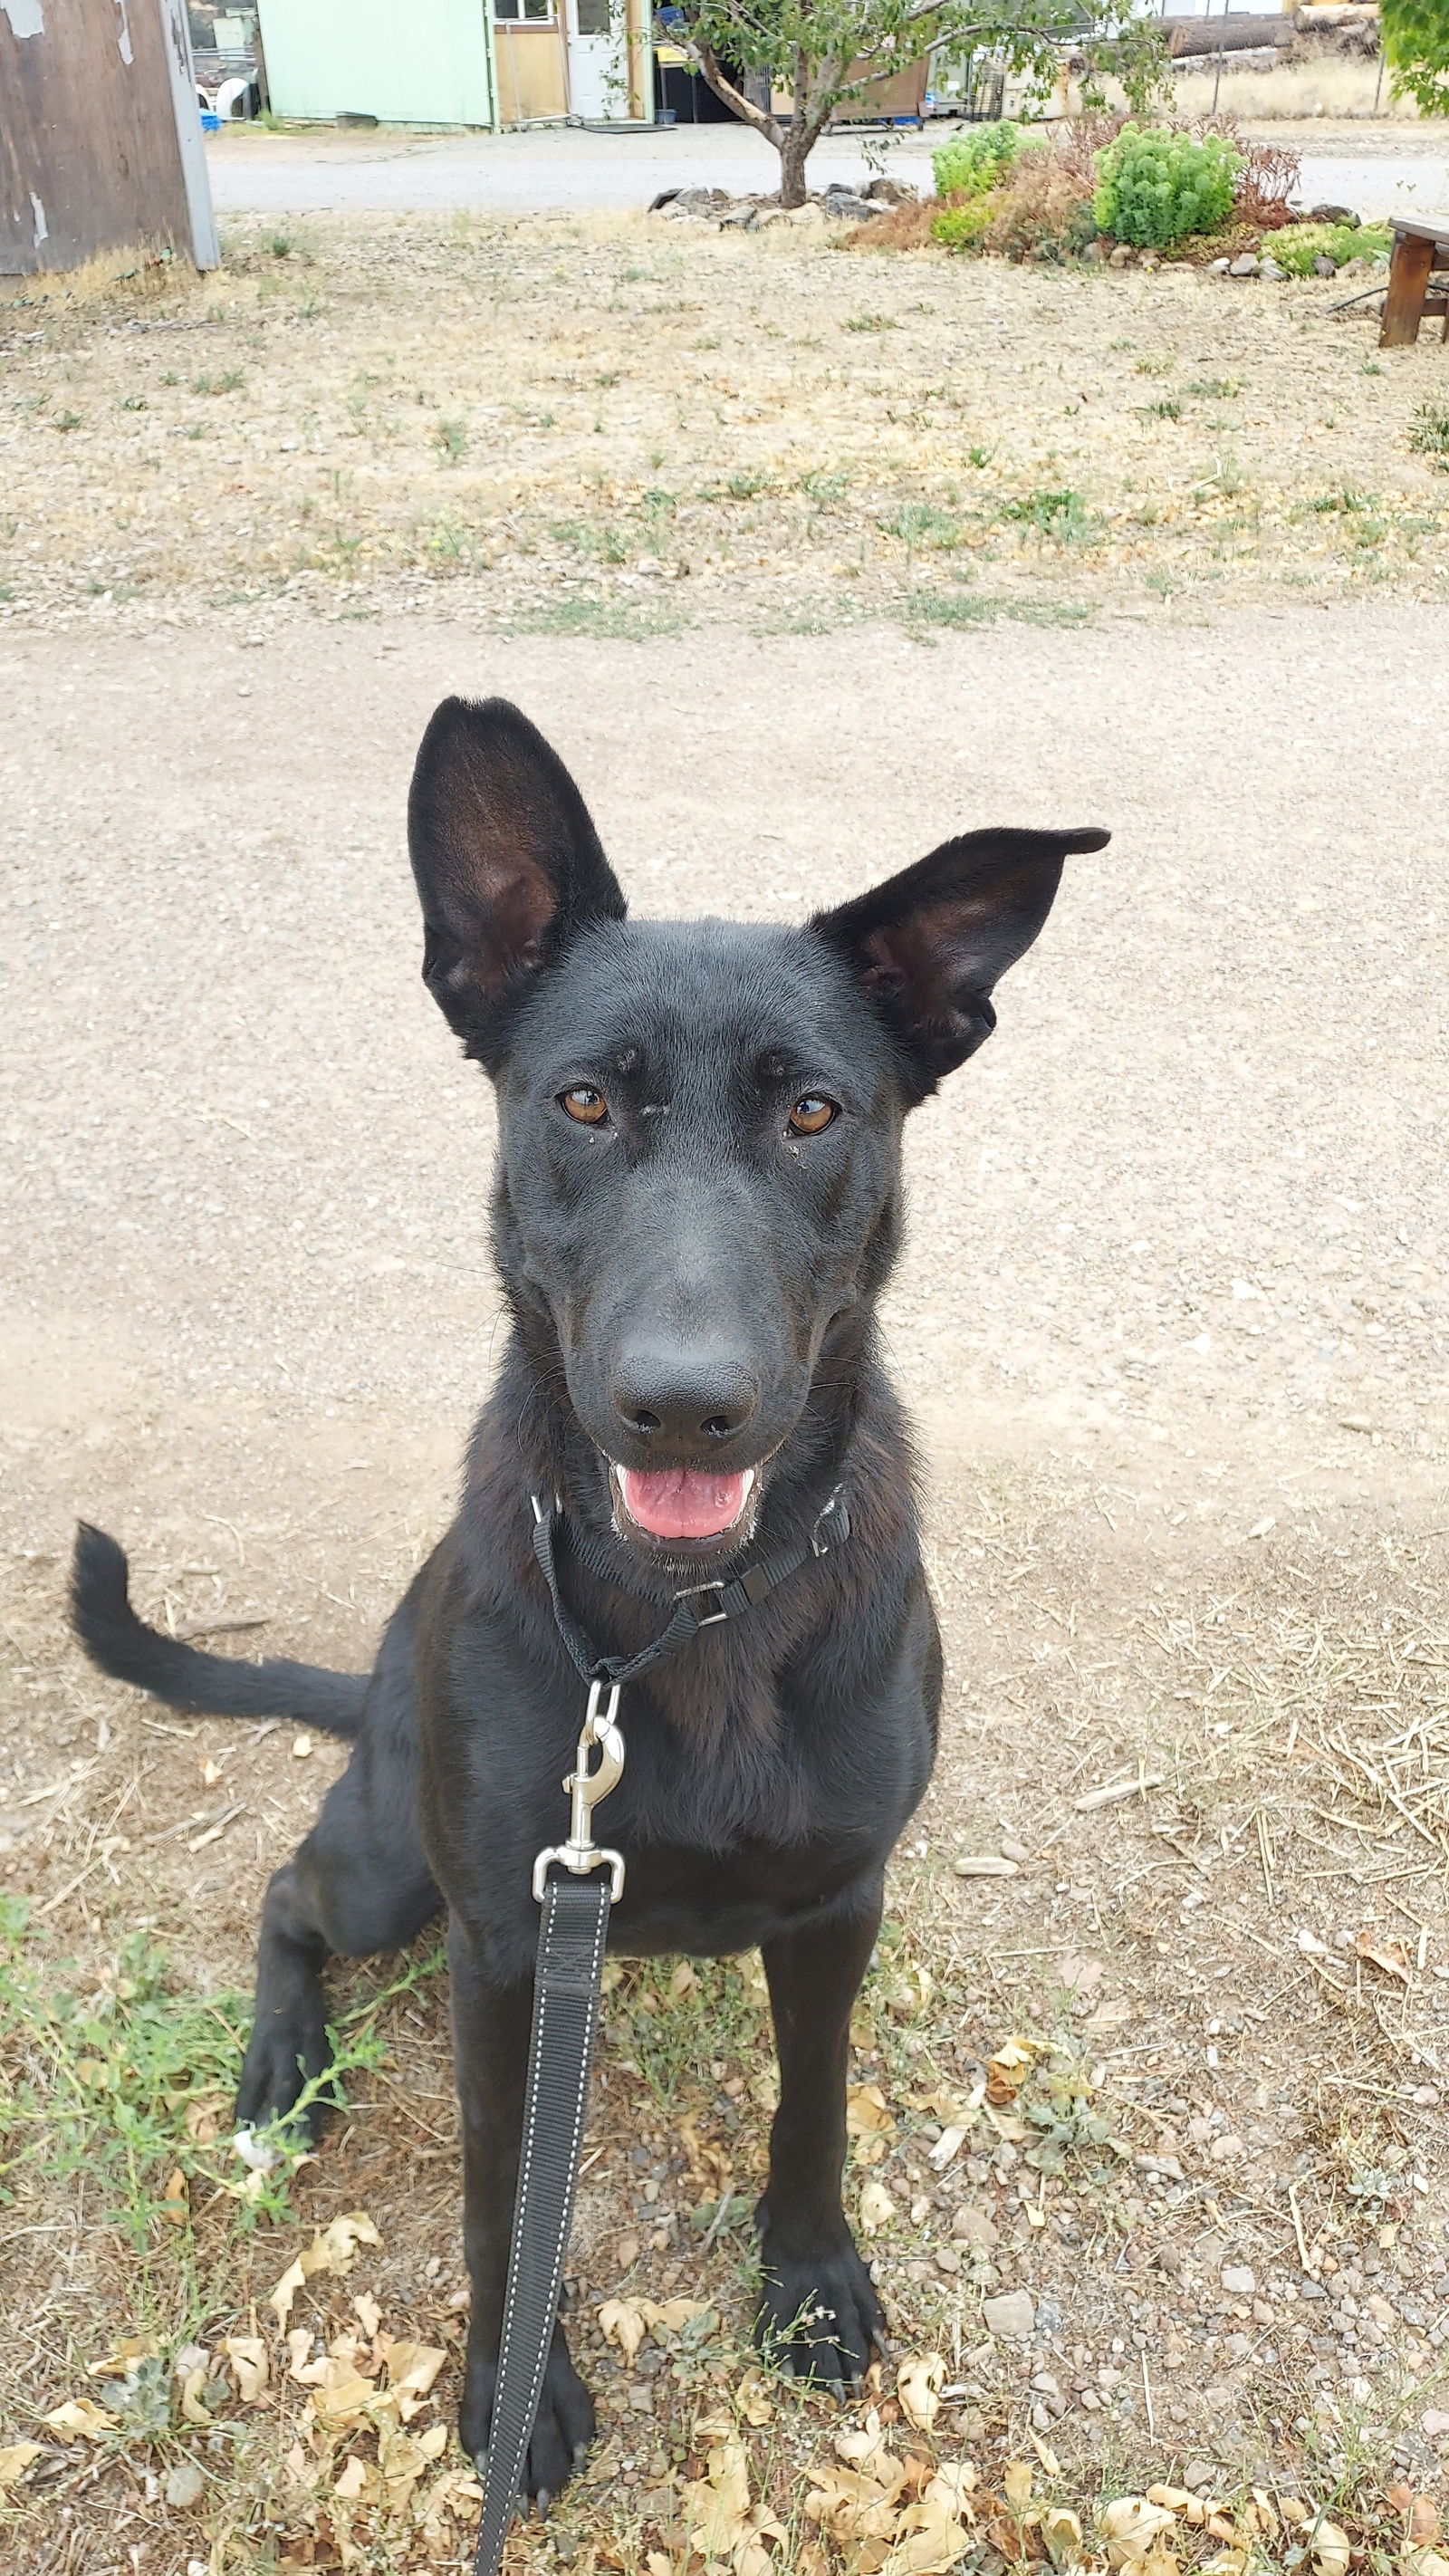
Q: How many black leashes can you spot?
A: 1